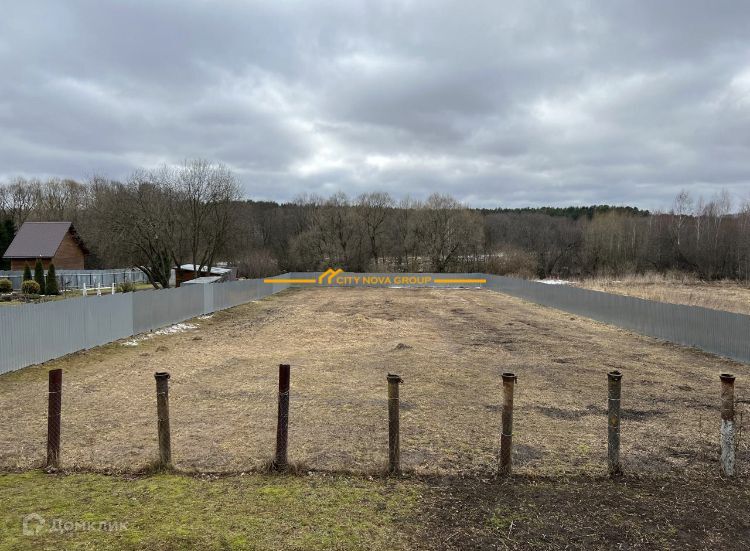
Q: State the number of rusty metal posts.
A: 7